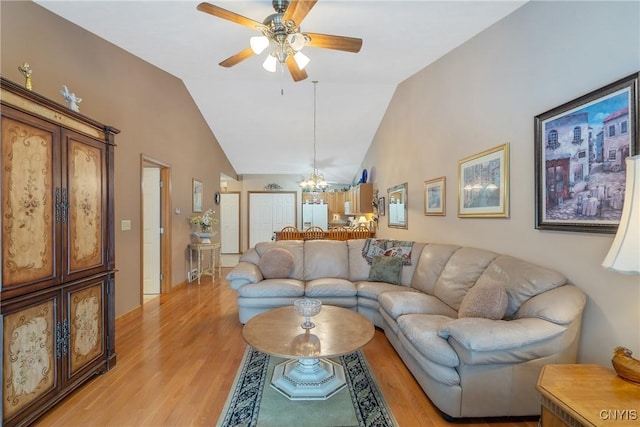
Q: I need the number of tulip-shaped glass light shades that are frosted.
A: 4